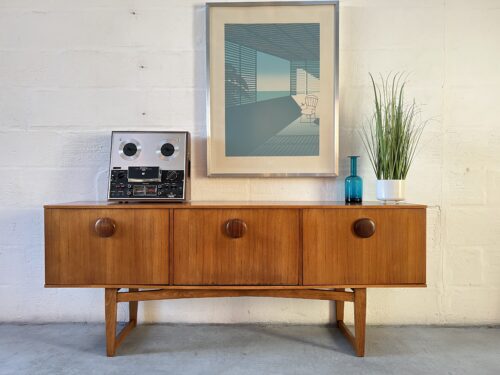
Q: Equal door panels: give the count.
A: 3